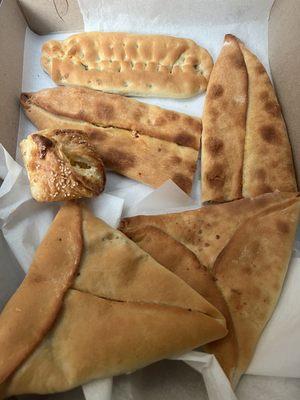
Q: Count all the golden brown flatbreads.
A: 5